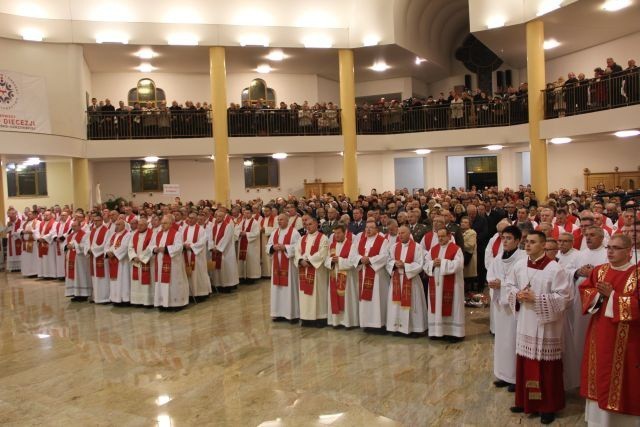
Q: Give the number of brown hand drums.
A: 0